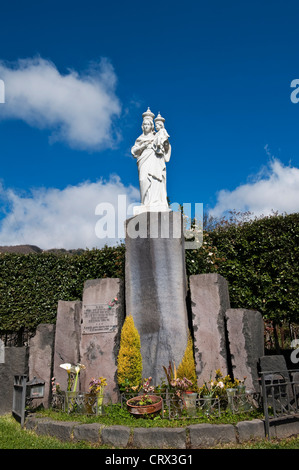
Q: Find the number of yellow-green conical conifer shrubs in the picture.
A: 2